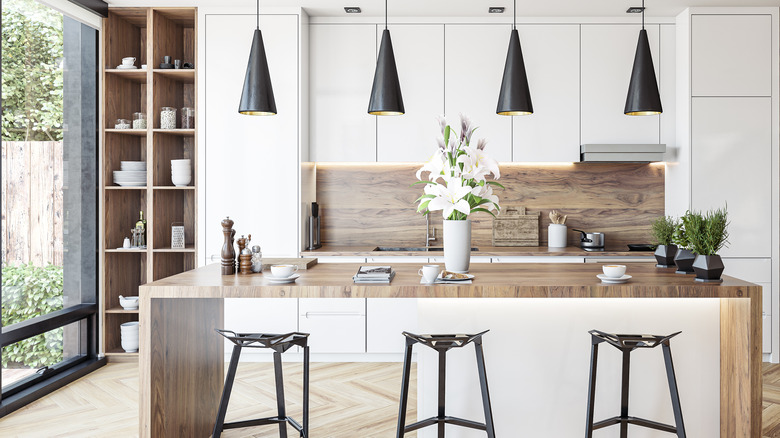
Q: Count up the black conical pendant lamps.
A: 4